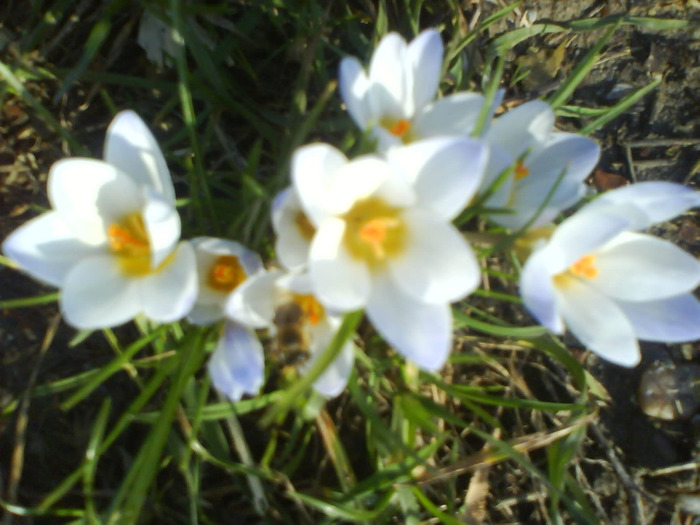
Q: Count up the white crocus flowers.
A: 8